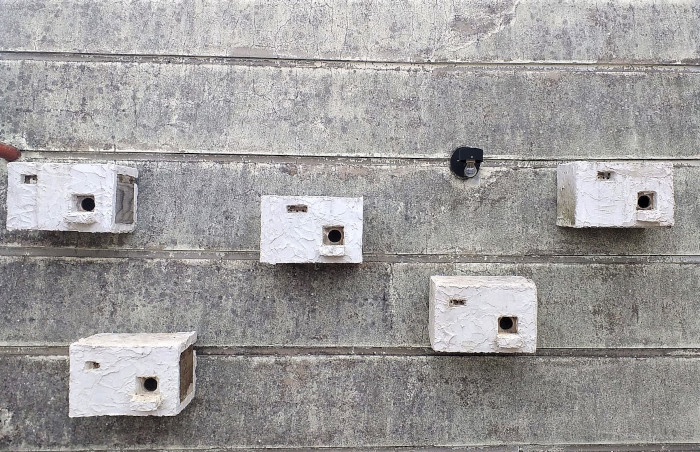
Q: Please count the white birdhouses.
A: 5